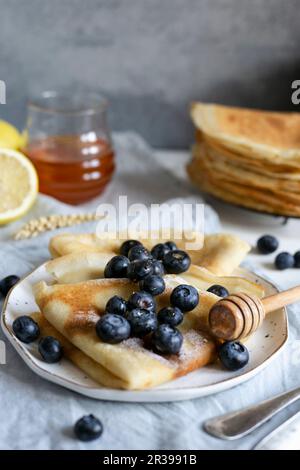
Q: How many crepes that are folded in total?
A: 3